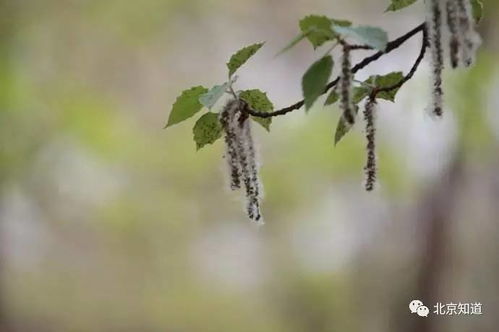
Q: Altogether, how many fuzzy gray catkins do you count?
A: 7